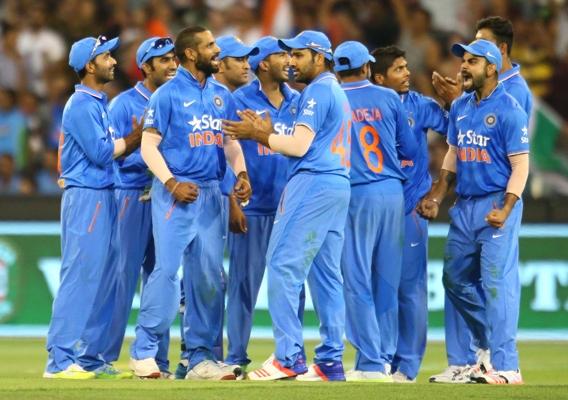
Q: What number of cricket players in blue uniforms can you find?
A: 10